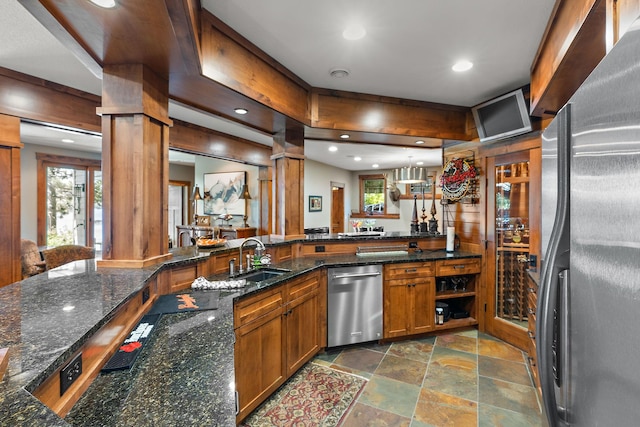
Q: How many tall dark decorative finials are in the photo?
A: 3